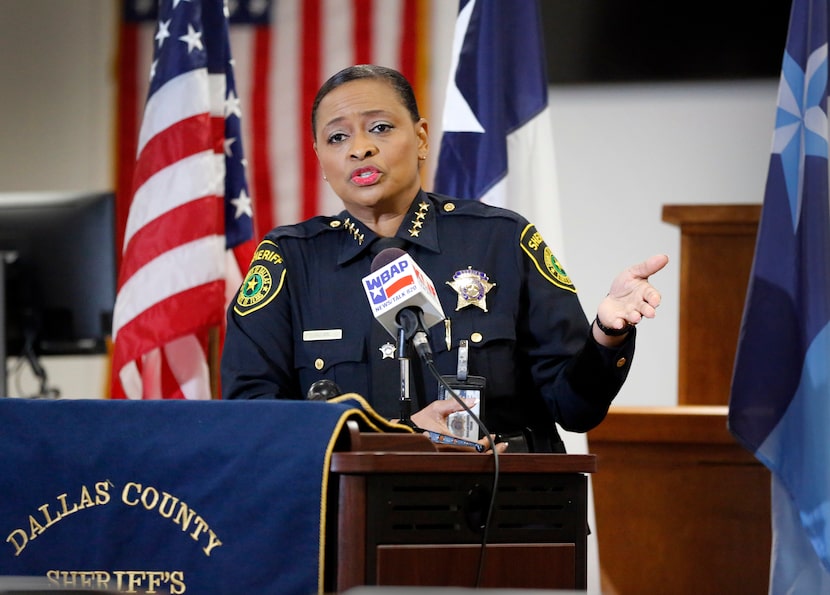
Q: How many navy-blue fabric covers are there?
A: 1